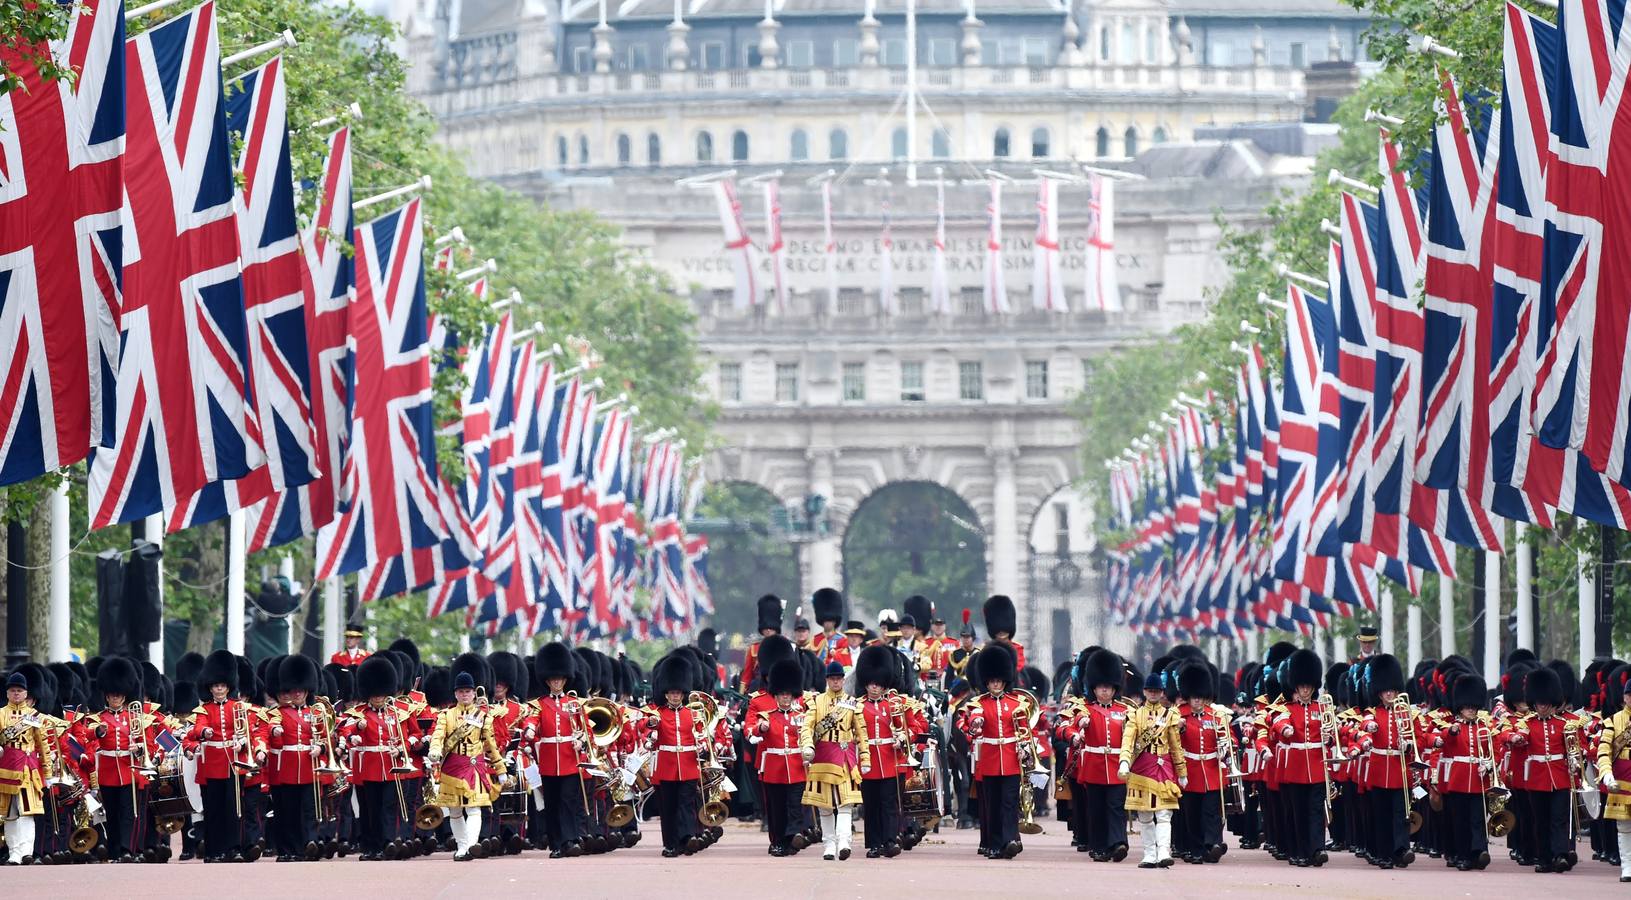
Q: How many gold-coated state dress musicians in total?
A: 5